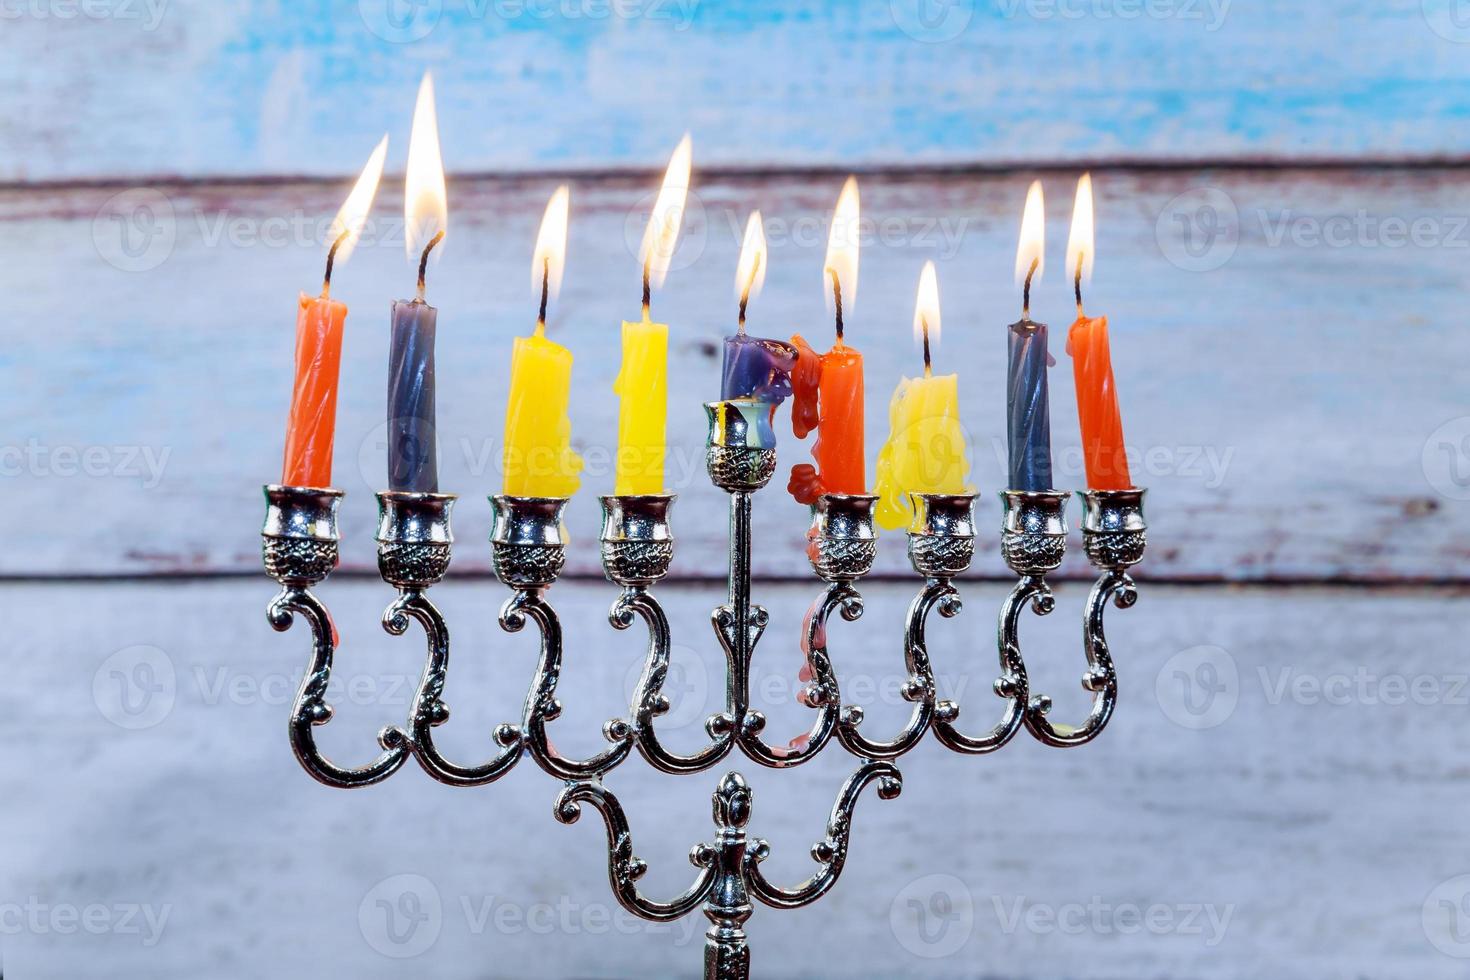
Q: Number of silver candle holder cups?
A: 9